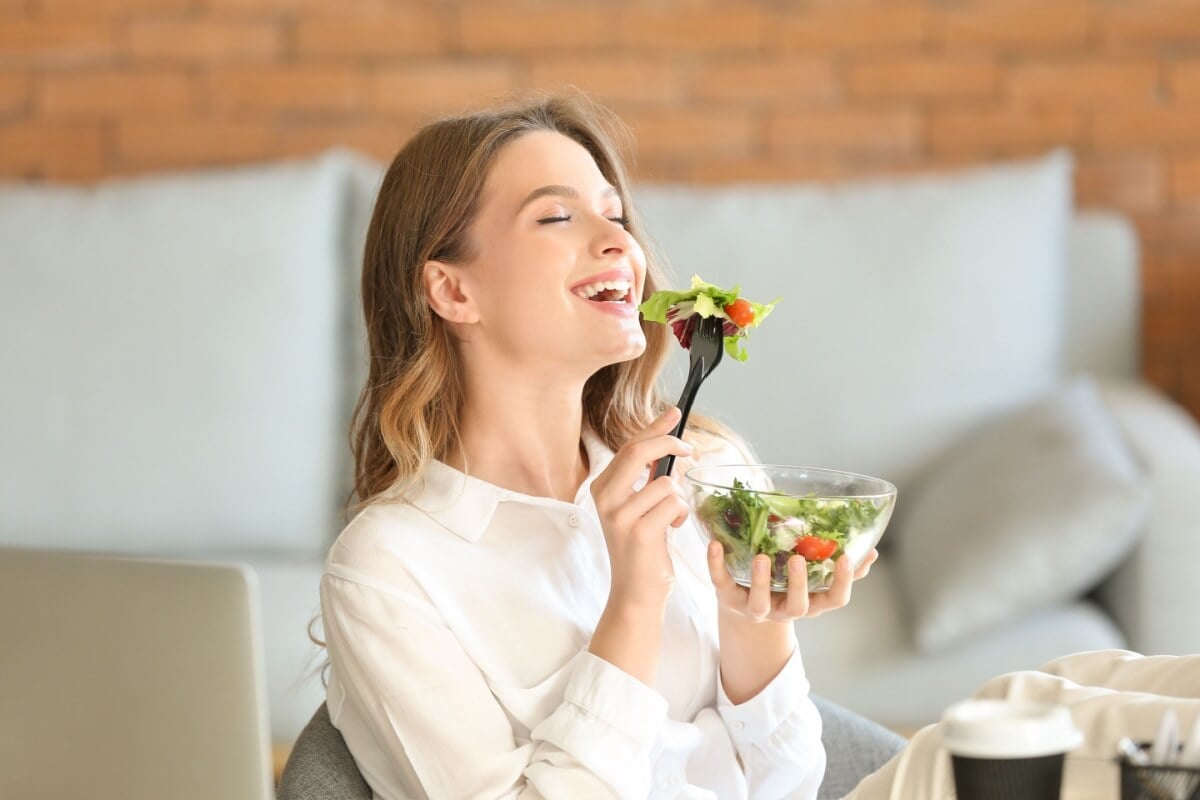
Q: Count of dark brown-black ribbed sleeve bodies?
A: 1